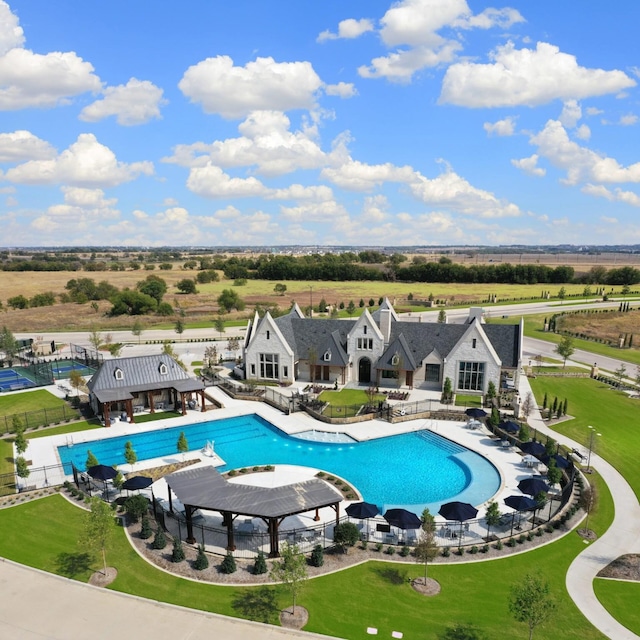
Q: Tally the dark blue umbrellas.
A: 11